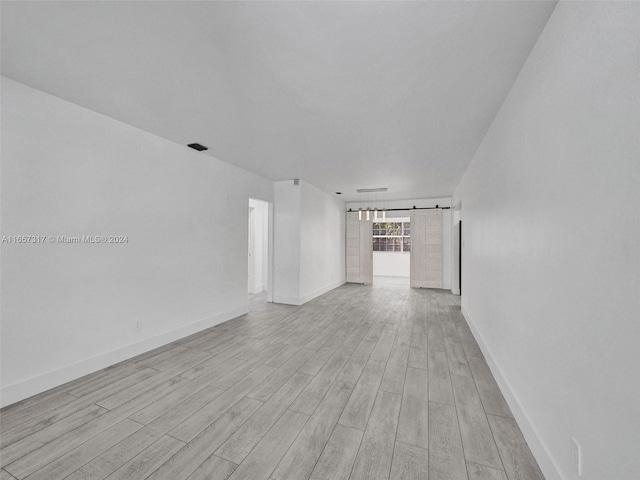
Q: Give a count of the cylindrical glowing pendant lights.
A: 4